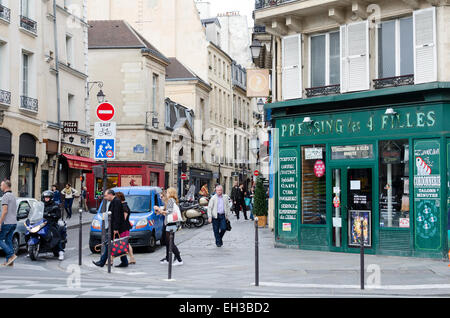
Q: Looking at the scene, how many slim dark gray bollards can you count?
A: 5